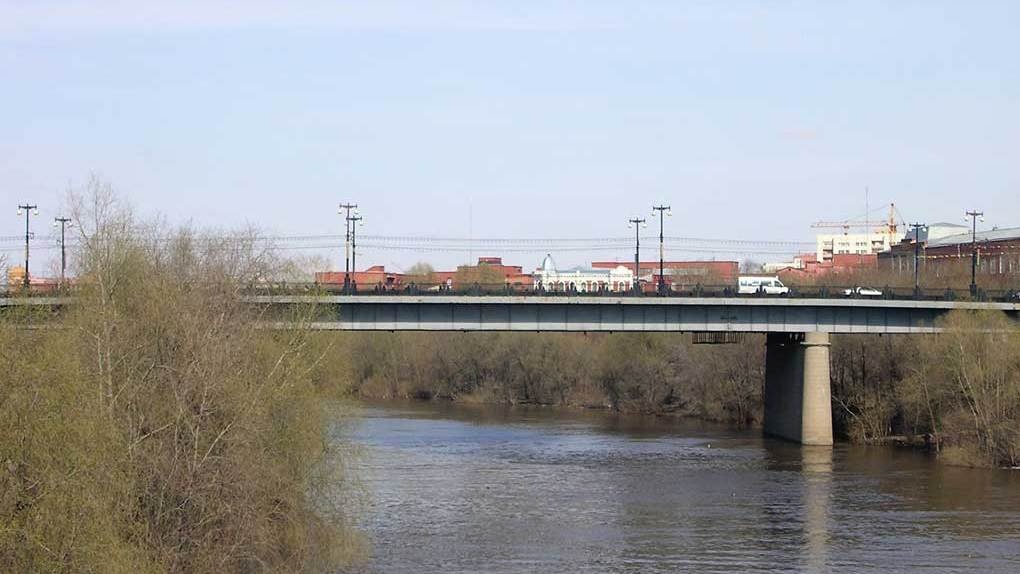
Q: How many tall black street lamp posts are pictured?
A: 8